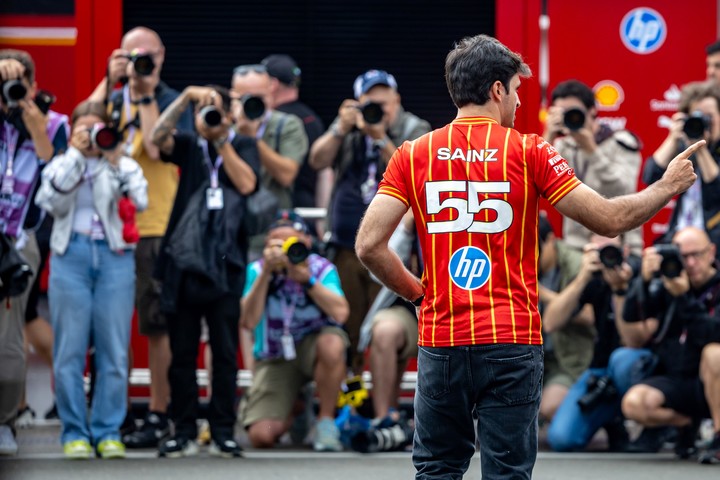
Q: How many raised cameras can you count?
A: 11